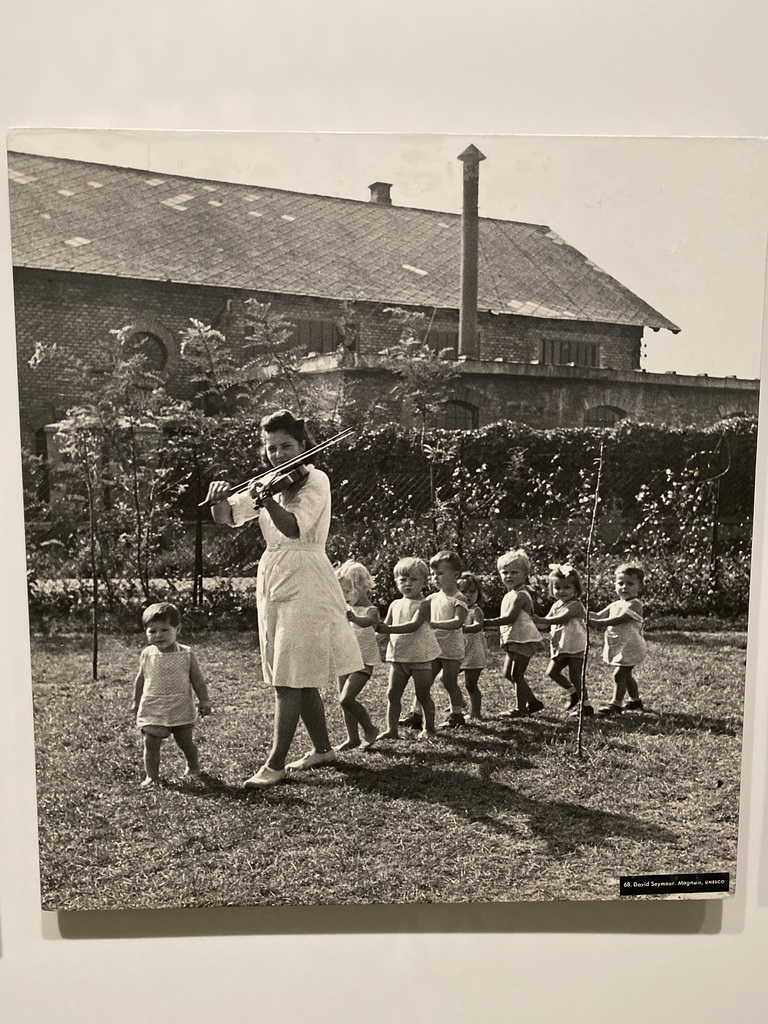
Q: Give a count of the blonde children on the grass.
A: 3